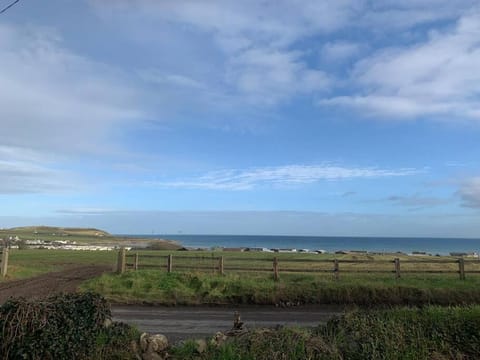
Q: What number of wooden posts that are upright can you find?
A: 9